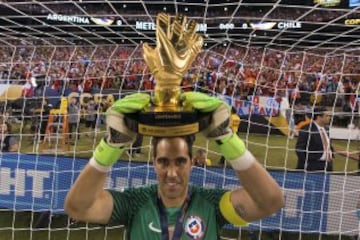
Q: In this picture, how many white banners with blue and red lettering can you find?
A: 1